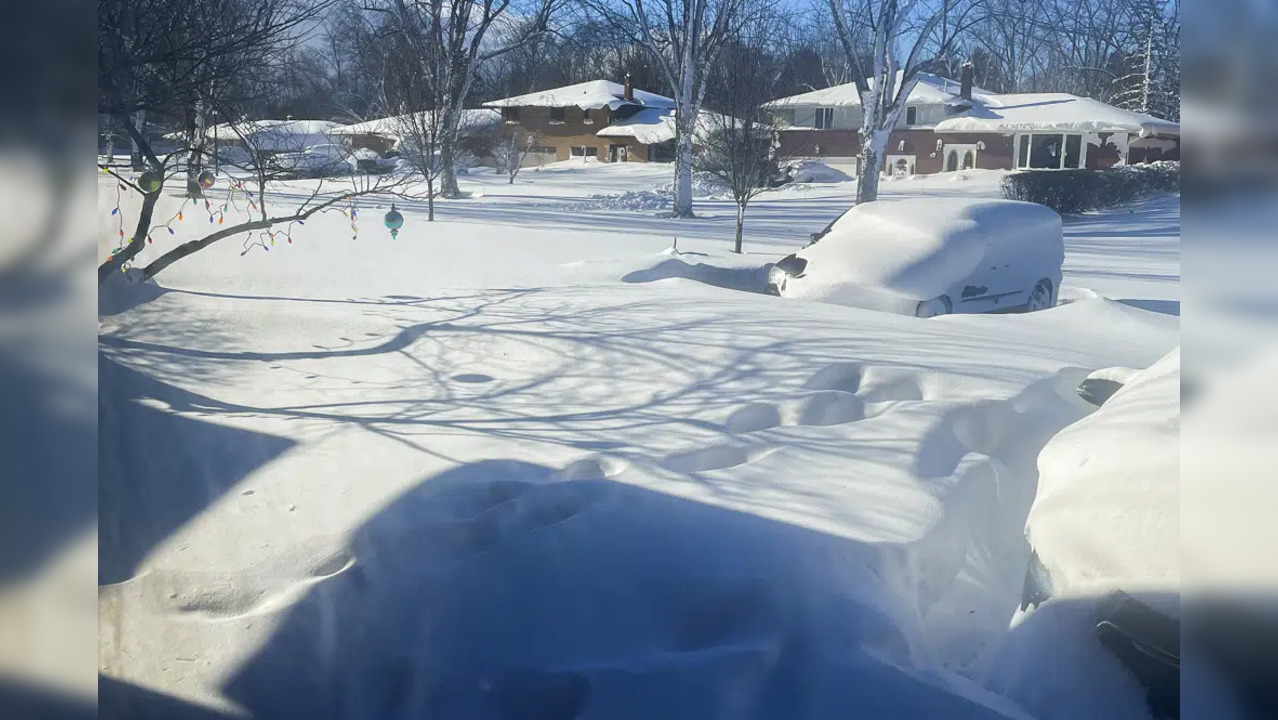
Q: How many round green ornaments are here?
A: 2